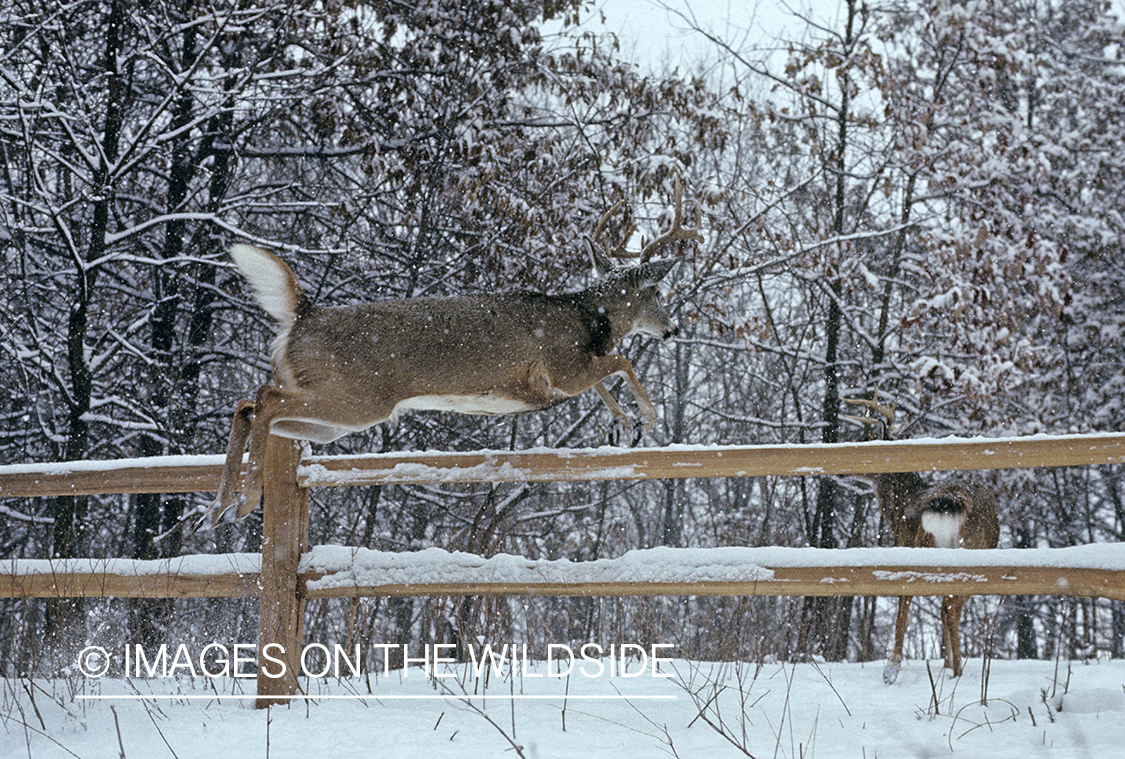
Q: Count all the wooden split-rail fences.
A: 1